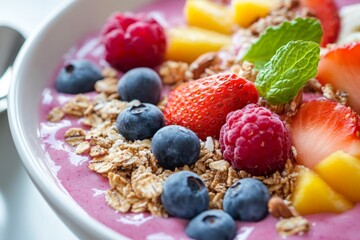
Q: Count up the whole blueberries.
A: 7